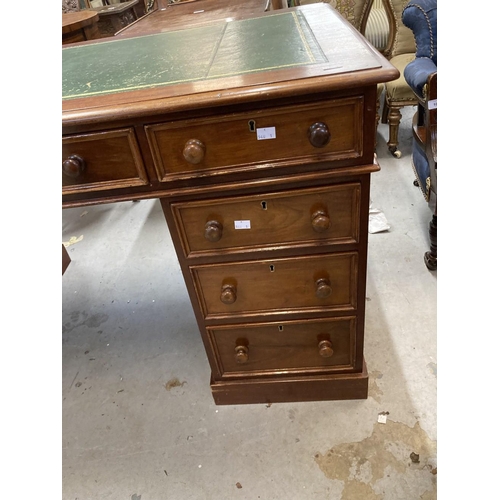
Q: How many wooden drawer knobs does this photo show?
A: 9